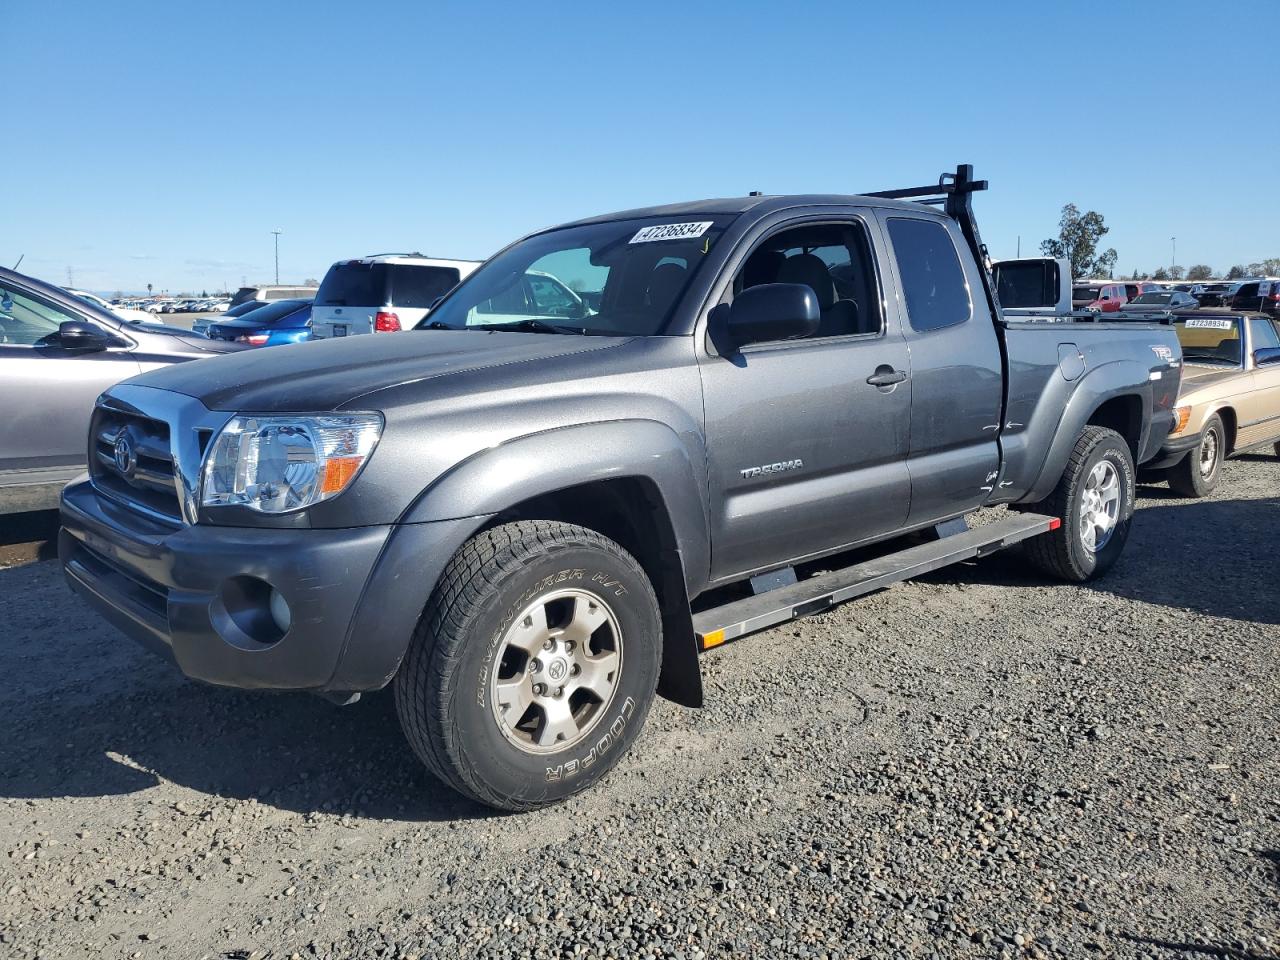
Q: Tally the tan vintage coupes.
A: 1